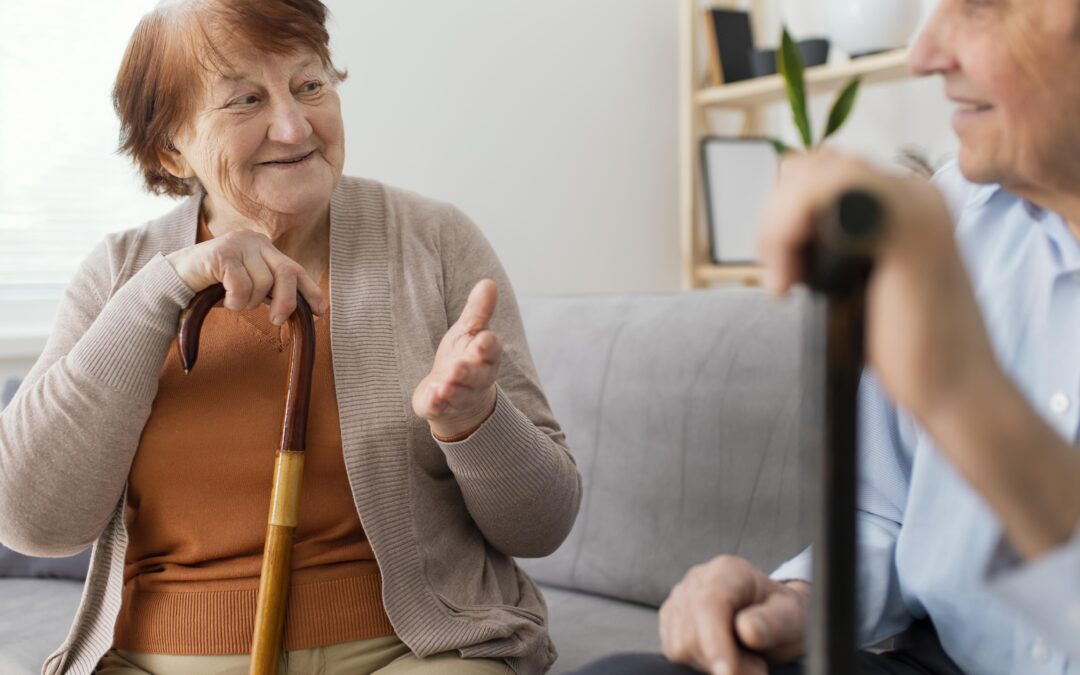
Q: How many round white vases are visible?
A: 1